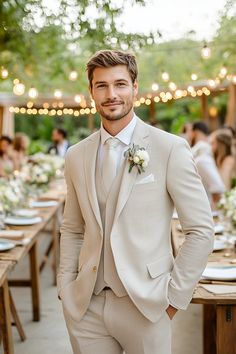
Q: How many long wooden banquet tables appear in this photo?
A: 2